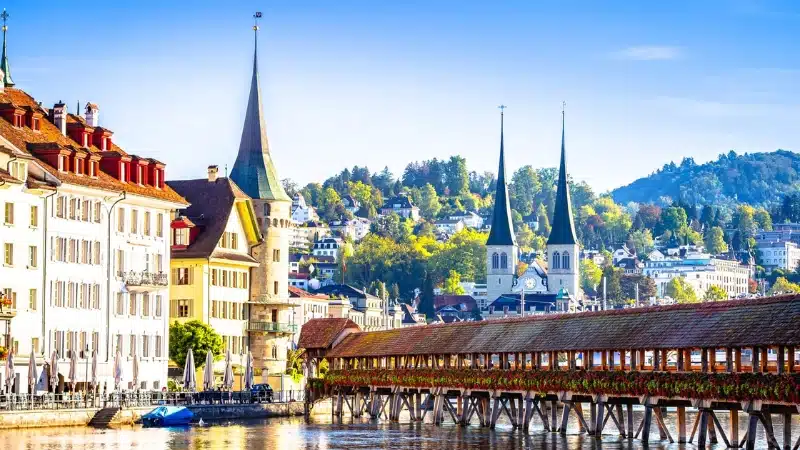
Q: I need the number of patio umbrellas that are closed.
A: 11